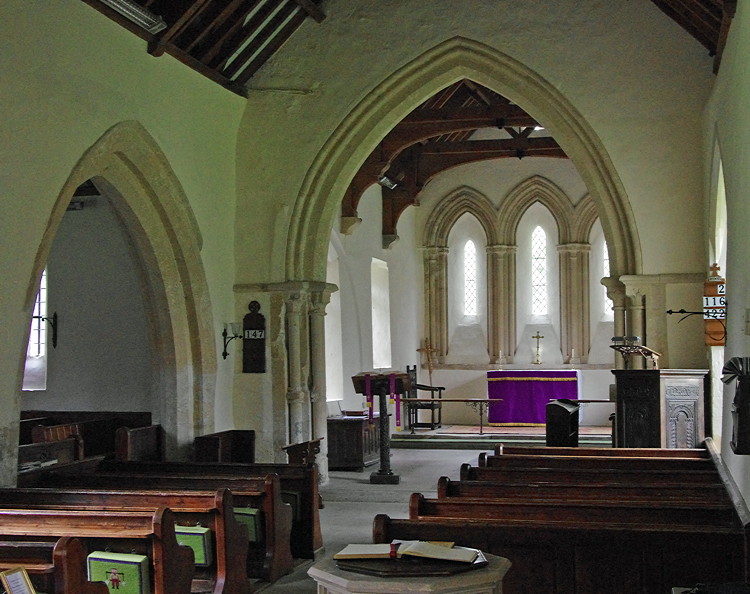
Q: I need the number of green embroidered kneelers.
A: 3